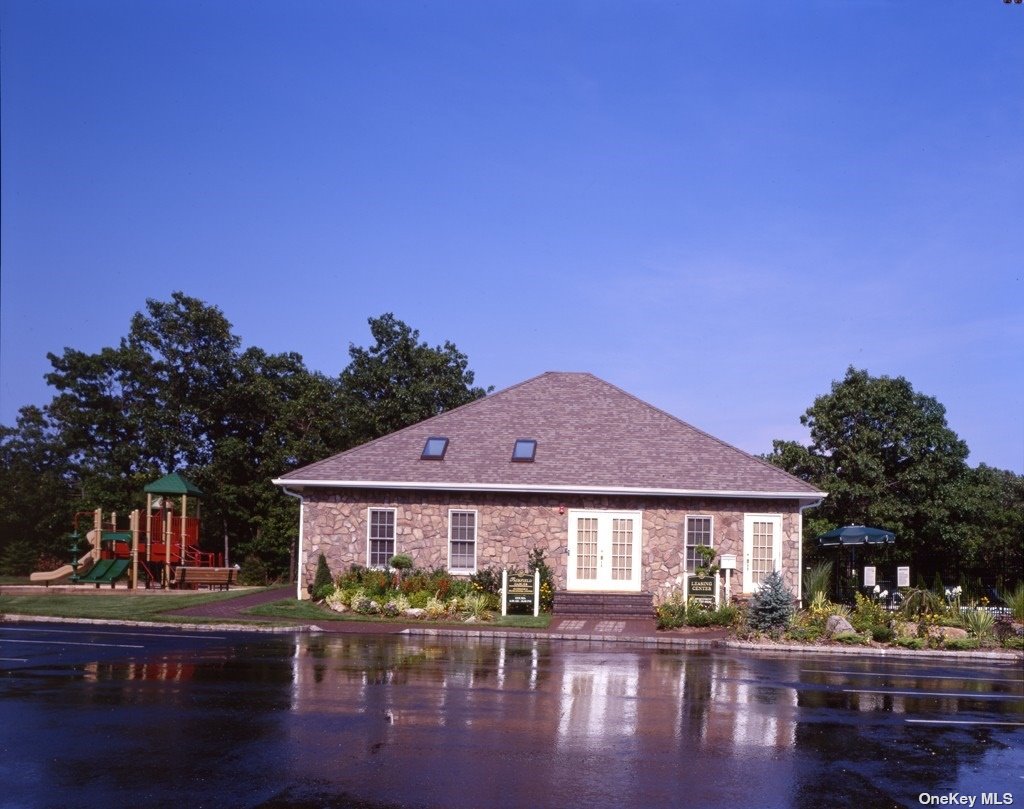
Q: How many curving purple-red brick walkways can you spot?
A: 1